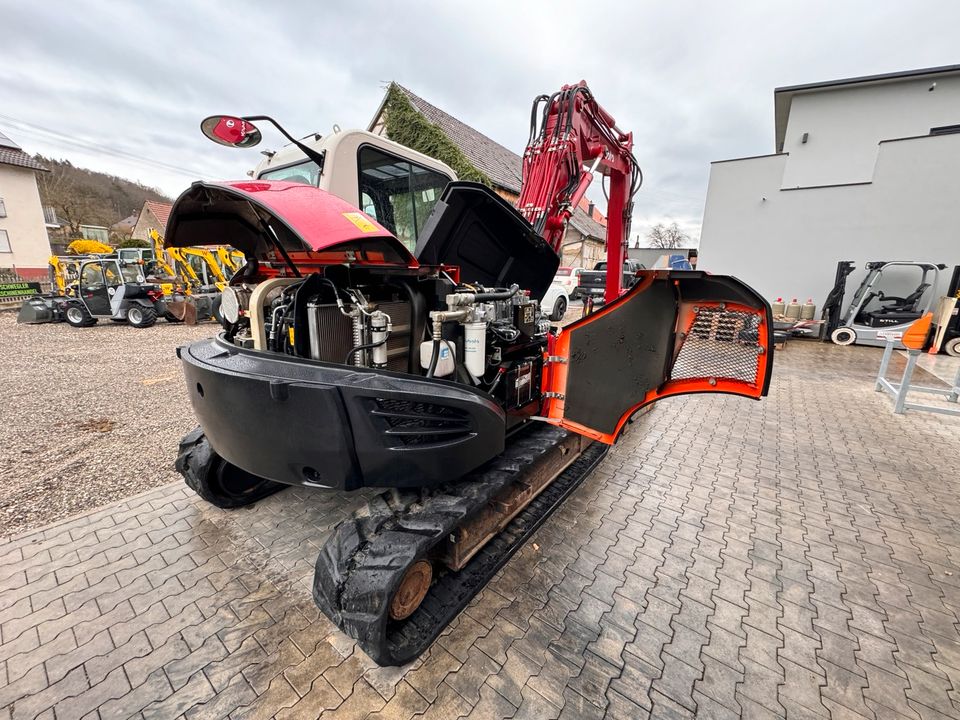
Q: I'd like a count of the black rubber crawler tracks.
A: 2